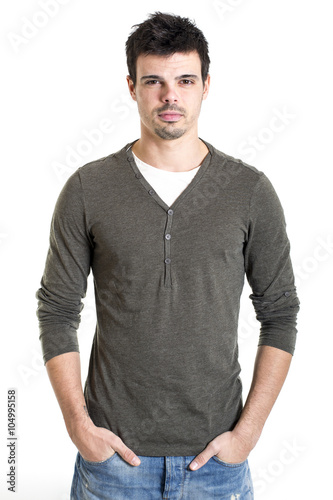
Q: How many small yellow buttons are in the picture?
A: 0